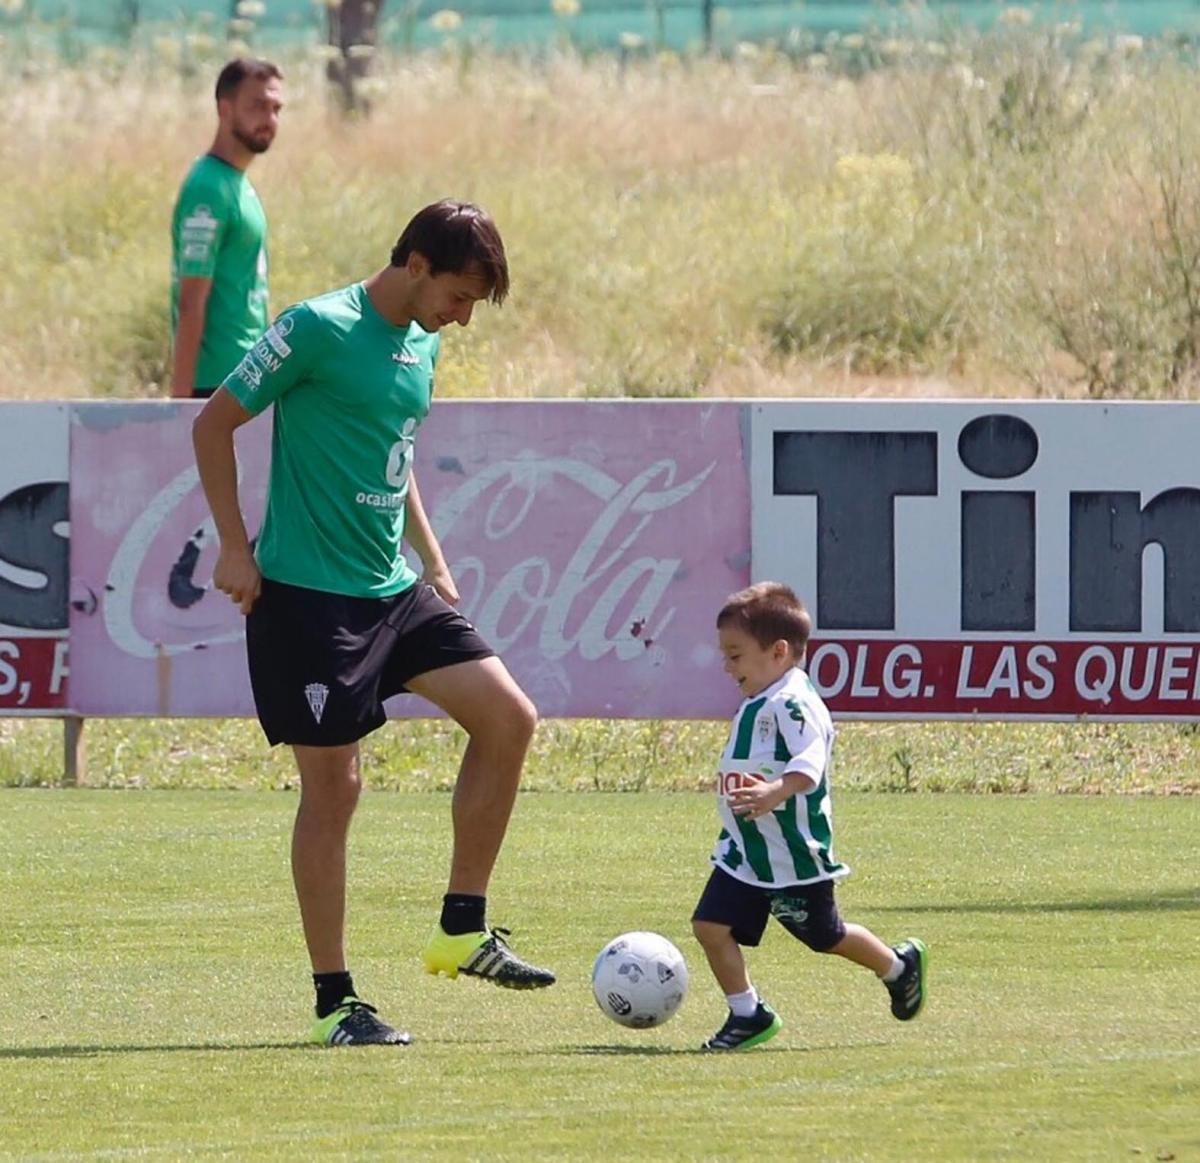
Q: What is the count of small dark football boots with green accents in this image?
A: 2